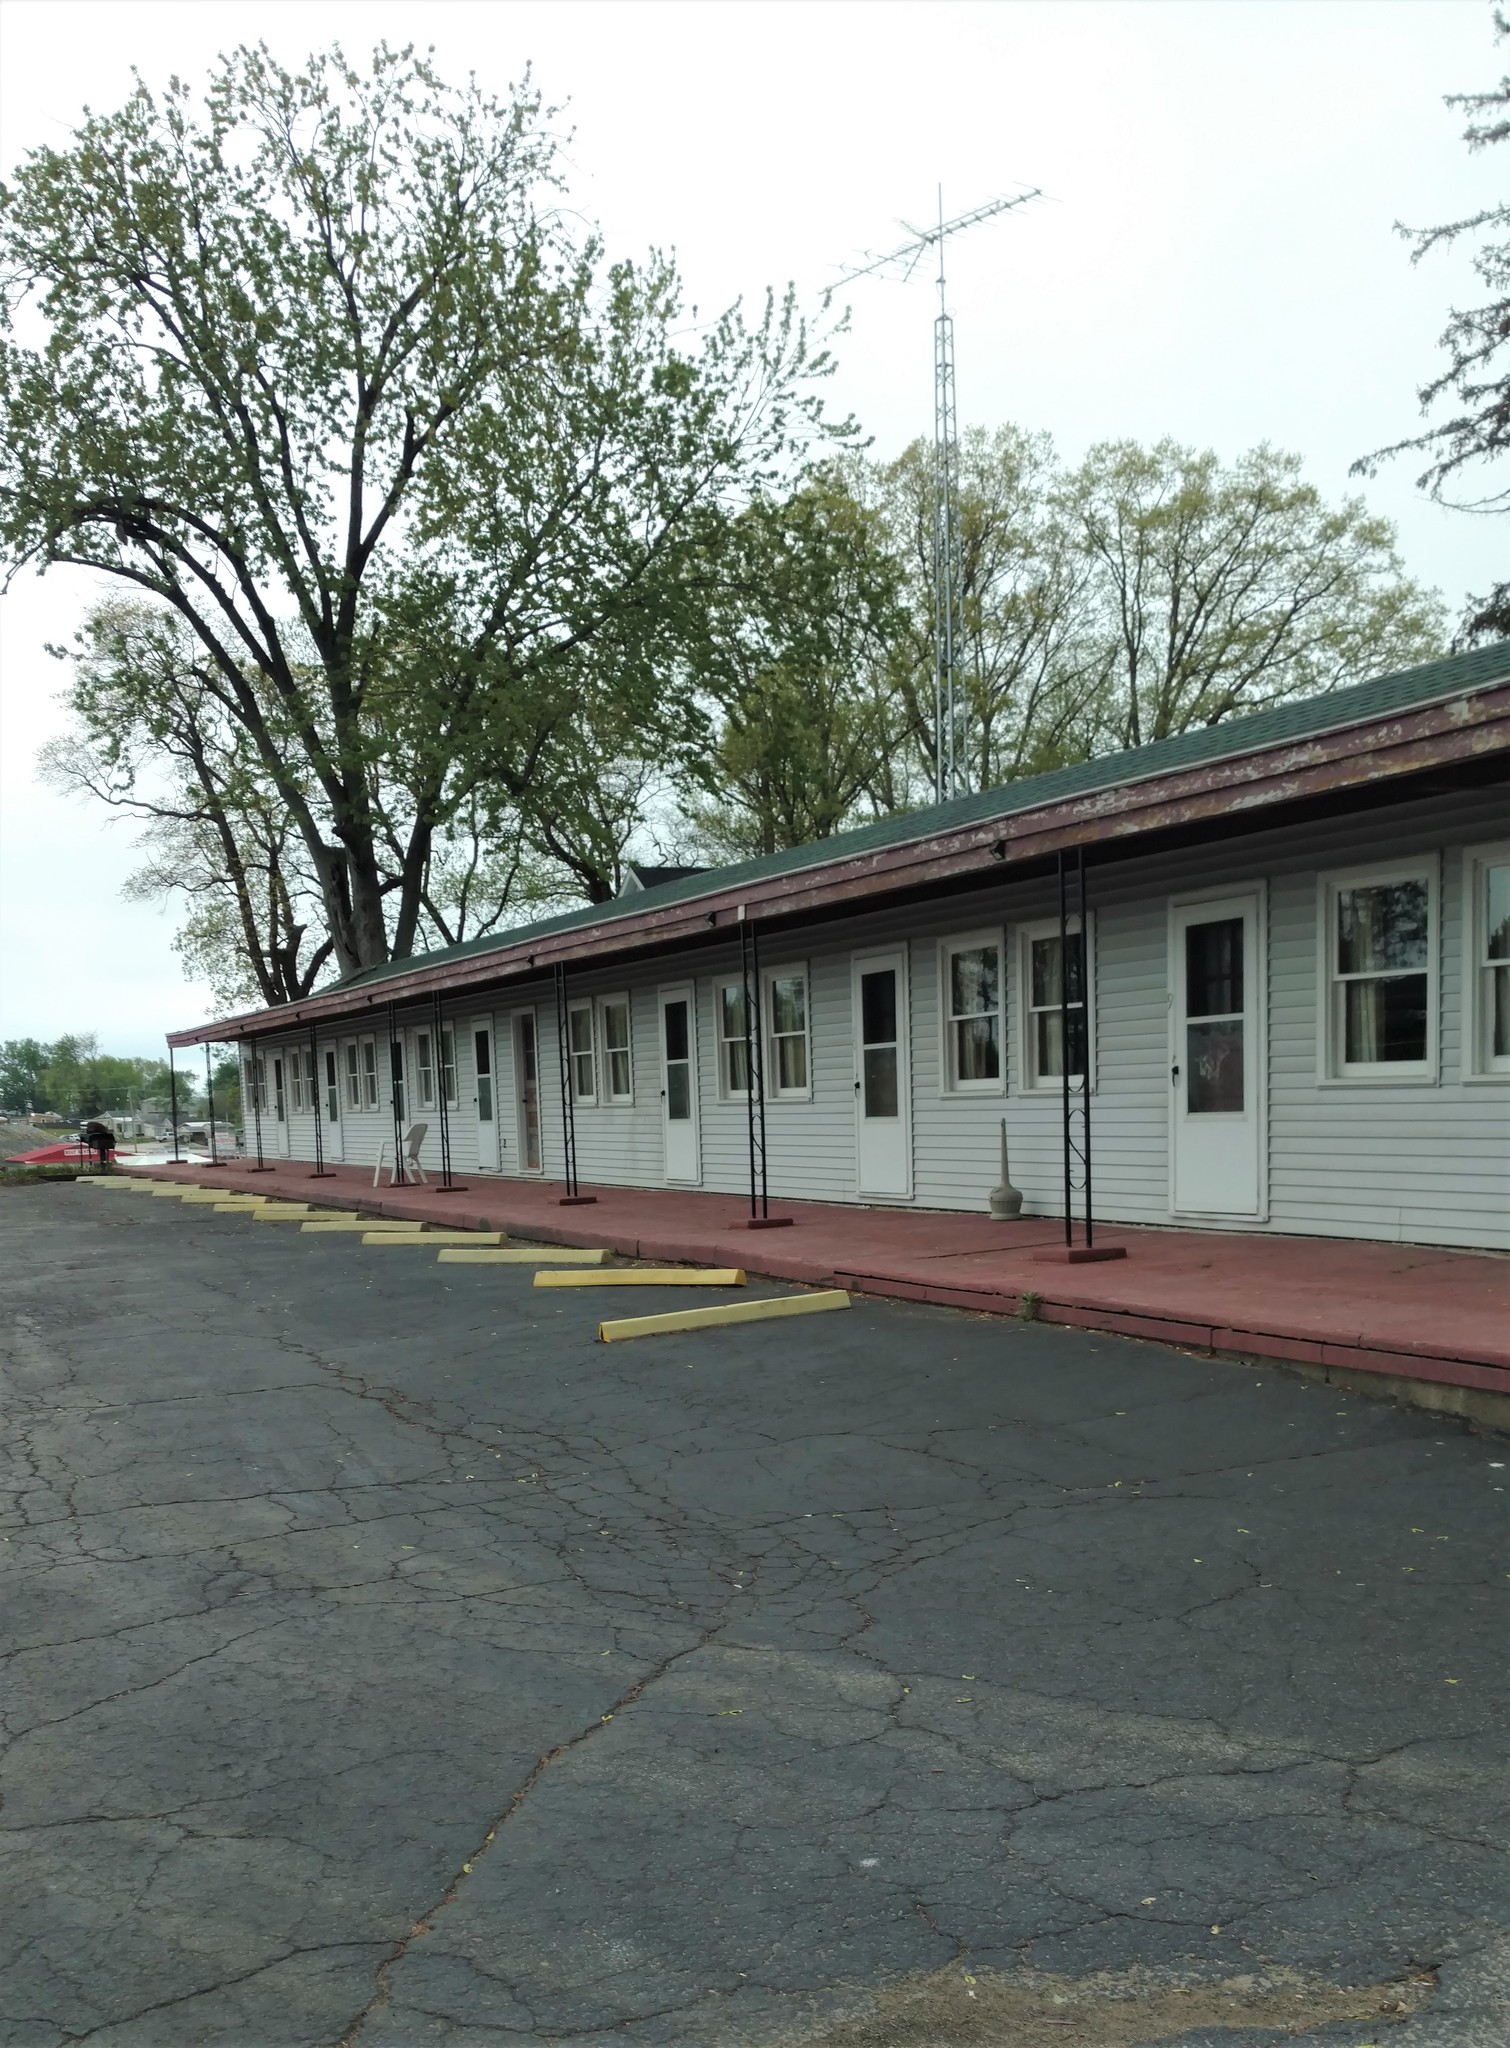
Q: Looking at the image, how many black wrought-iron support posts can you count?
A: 9